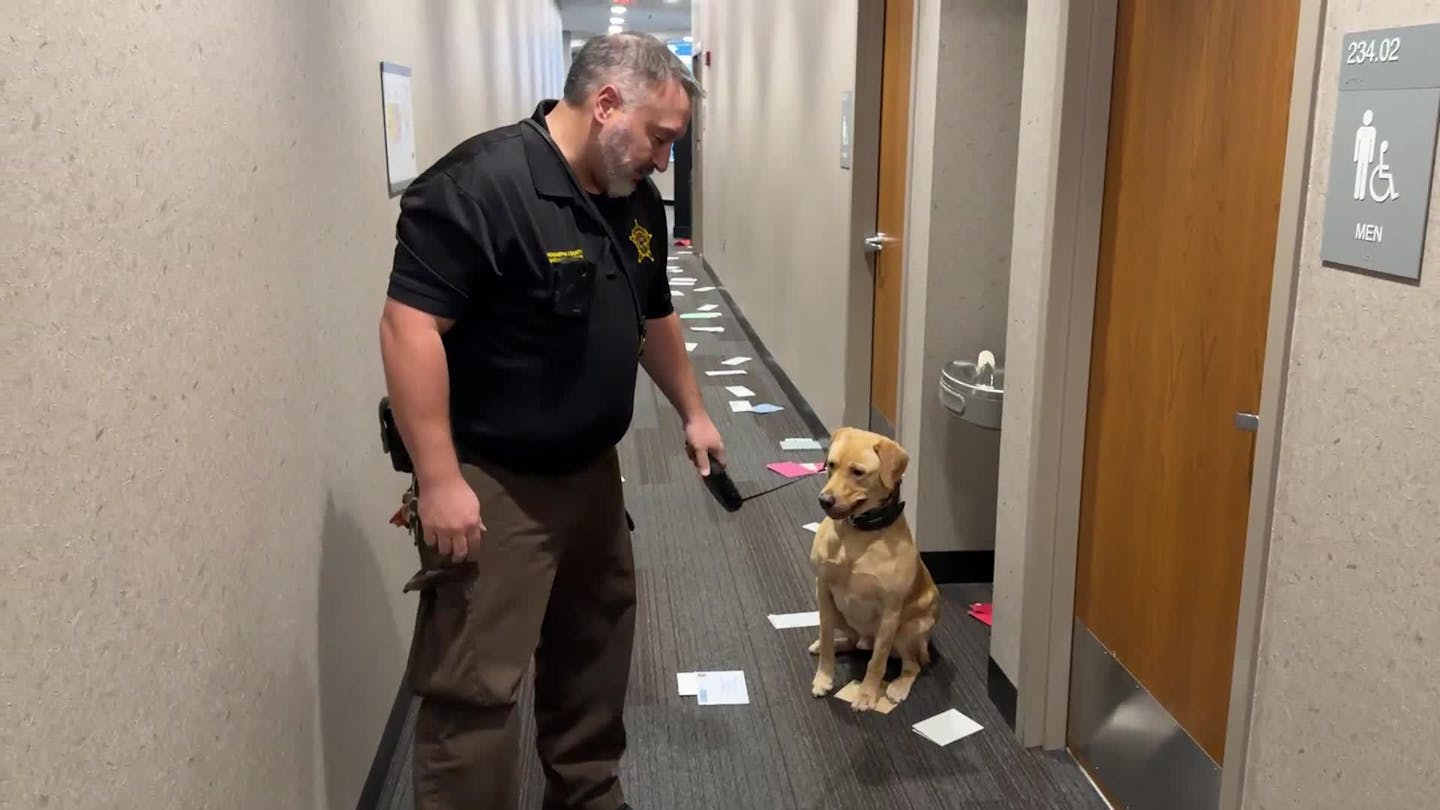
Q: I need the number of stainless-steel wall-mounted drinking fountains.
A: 1